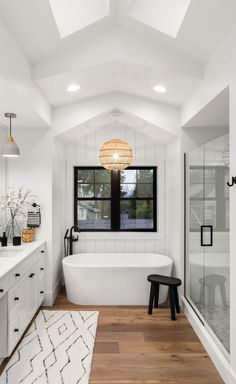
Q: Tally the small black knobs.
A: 9